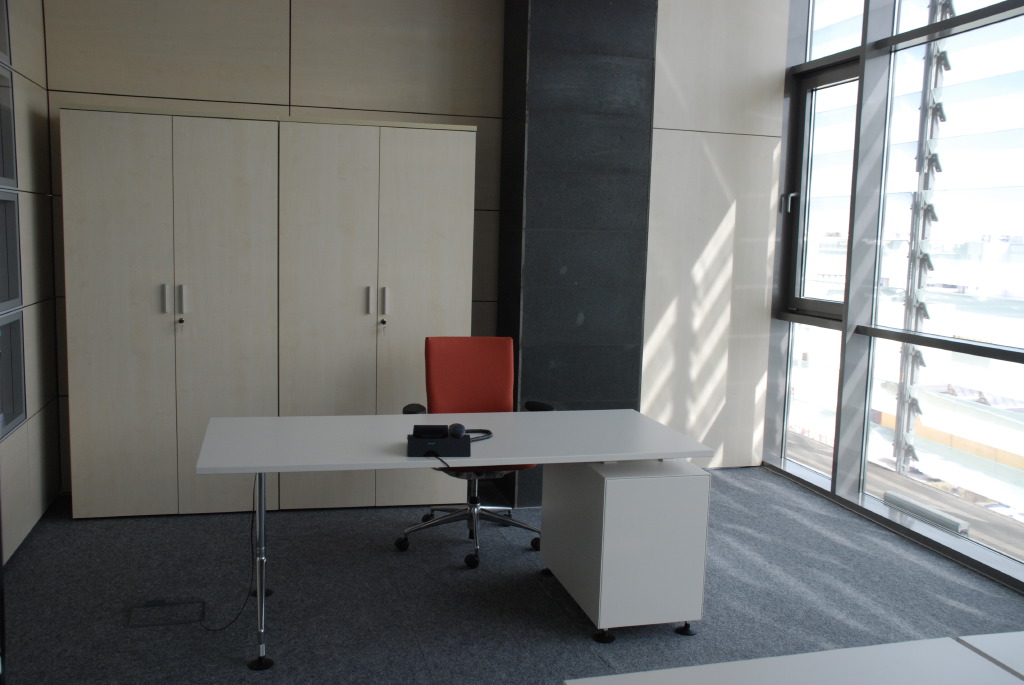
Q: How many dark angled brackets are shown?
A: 10